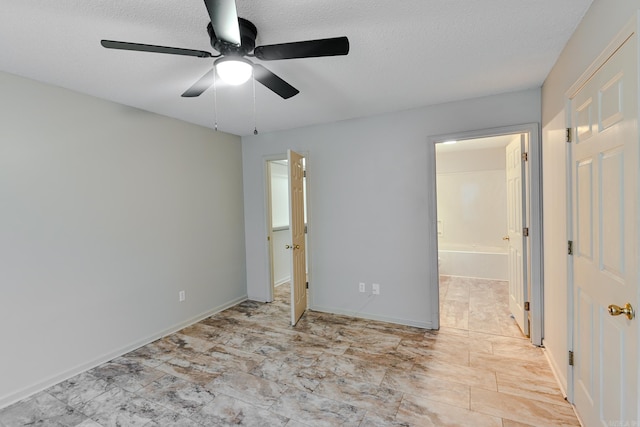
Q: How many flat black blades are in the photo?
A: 5